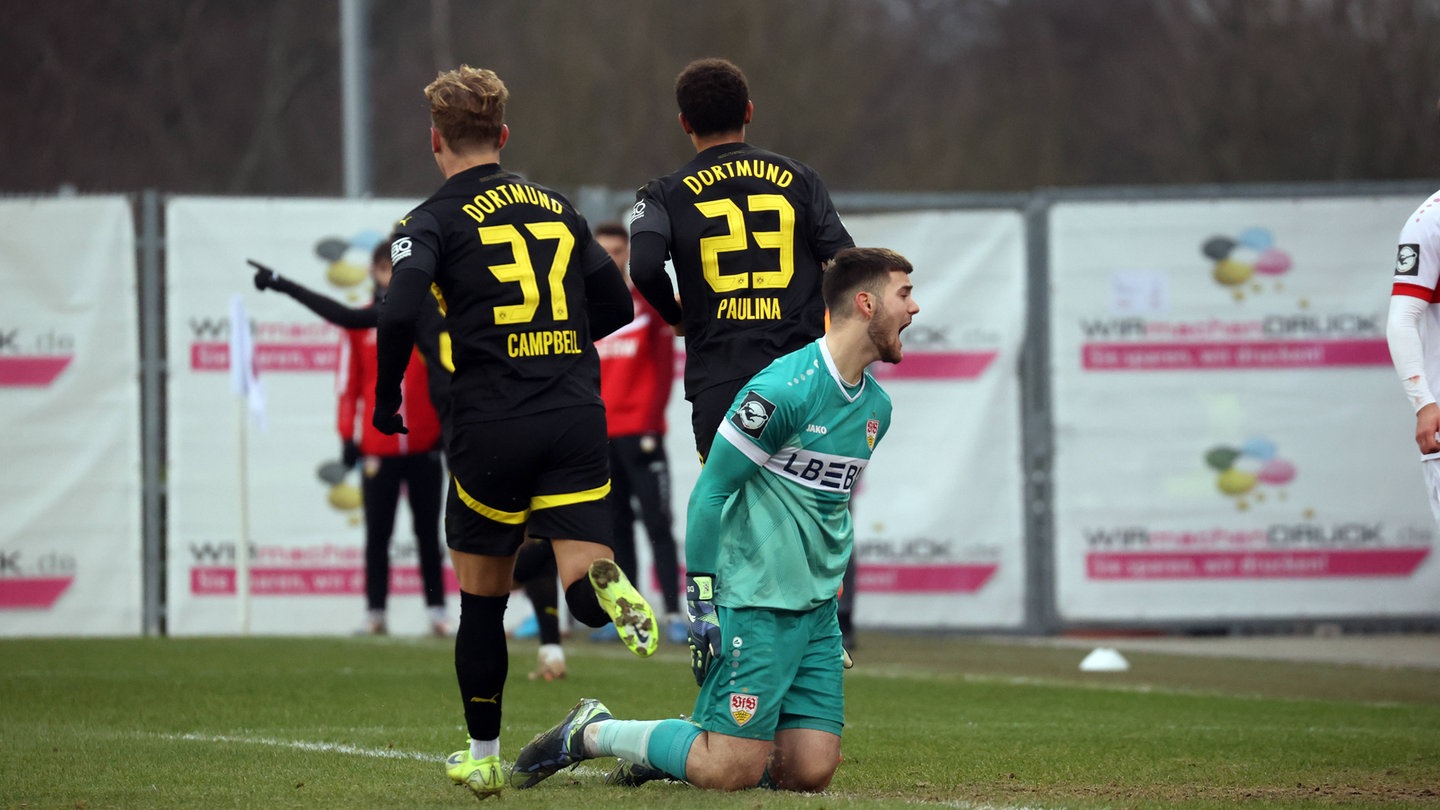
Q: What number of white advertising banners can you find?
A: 4